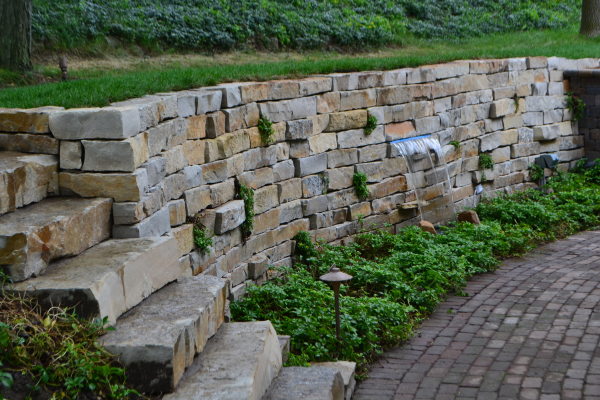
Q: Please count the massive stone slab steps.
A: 6